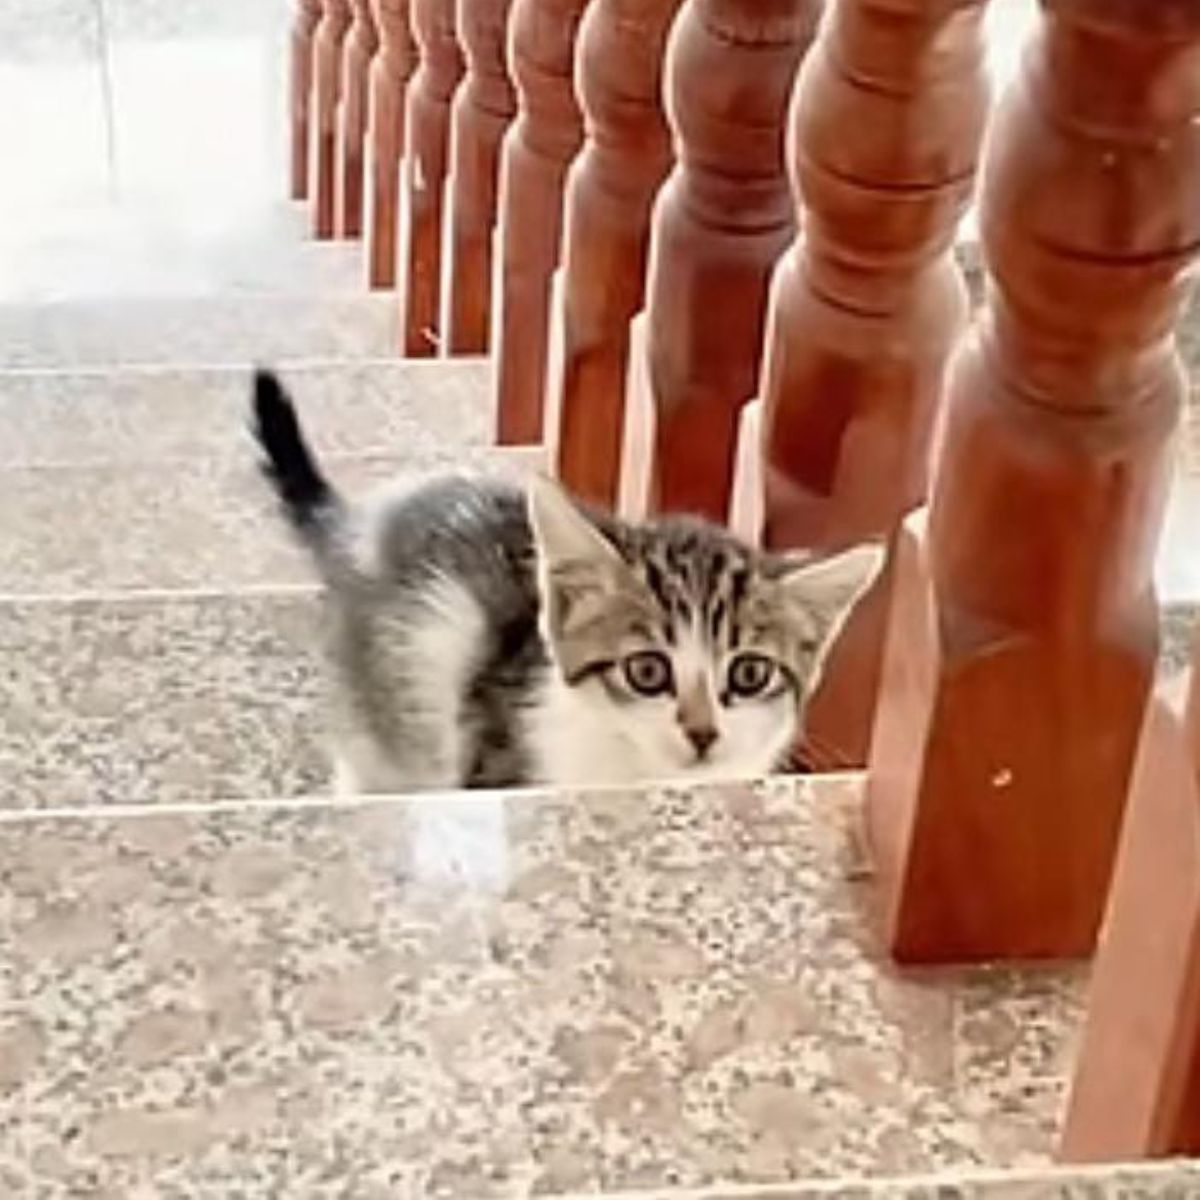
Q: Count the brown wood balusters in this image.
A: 12